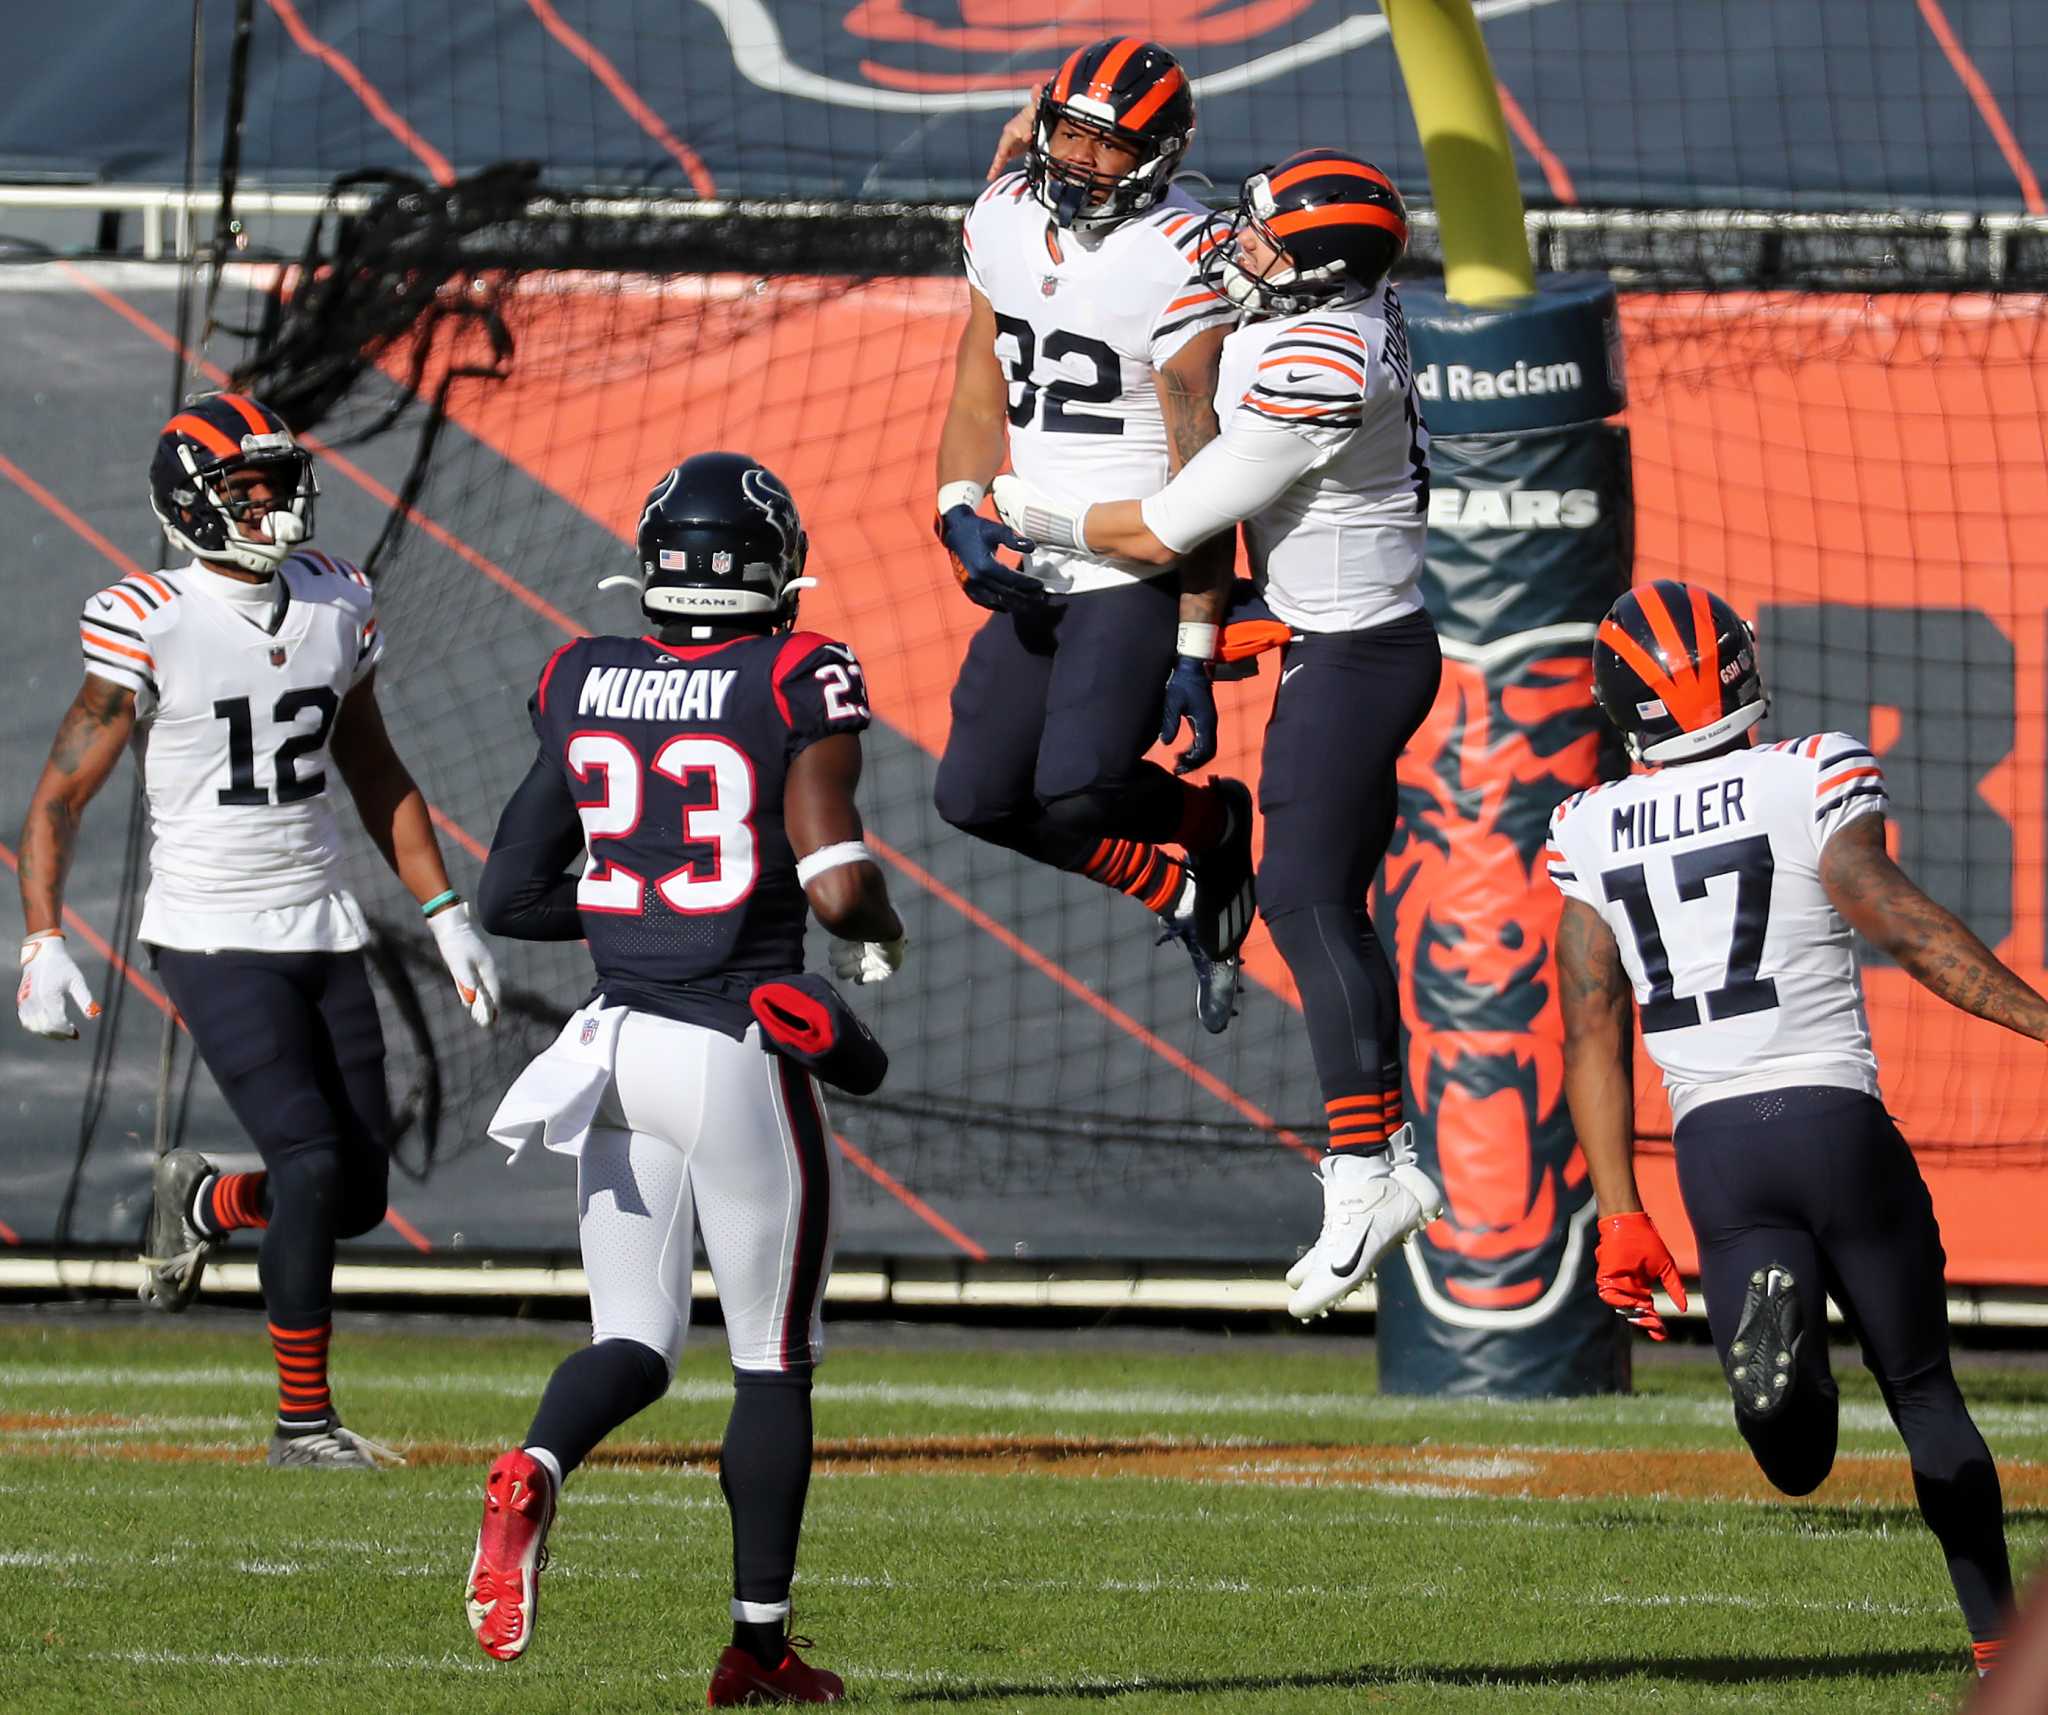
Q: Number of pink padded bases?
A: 0